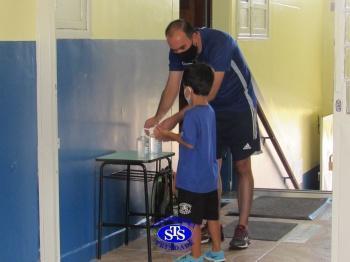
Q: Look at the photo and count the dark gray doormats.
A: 2